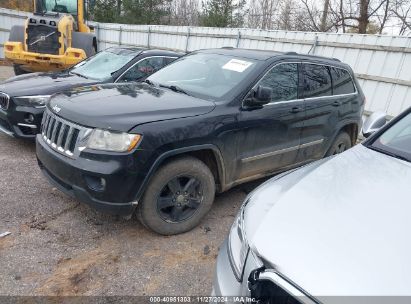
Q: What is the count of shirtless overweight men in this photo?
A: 0